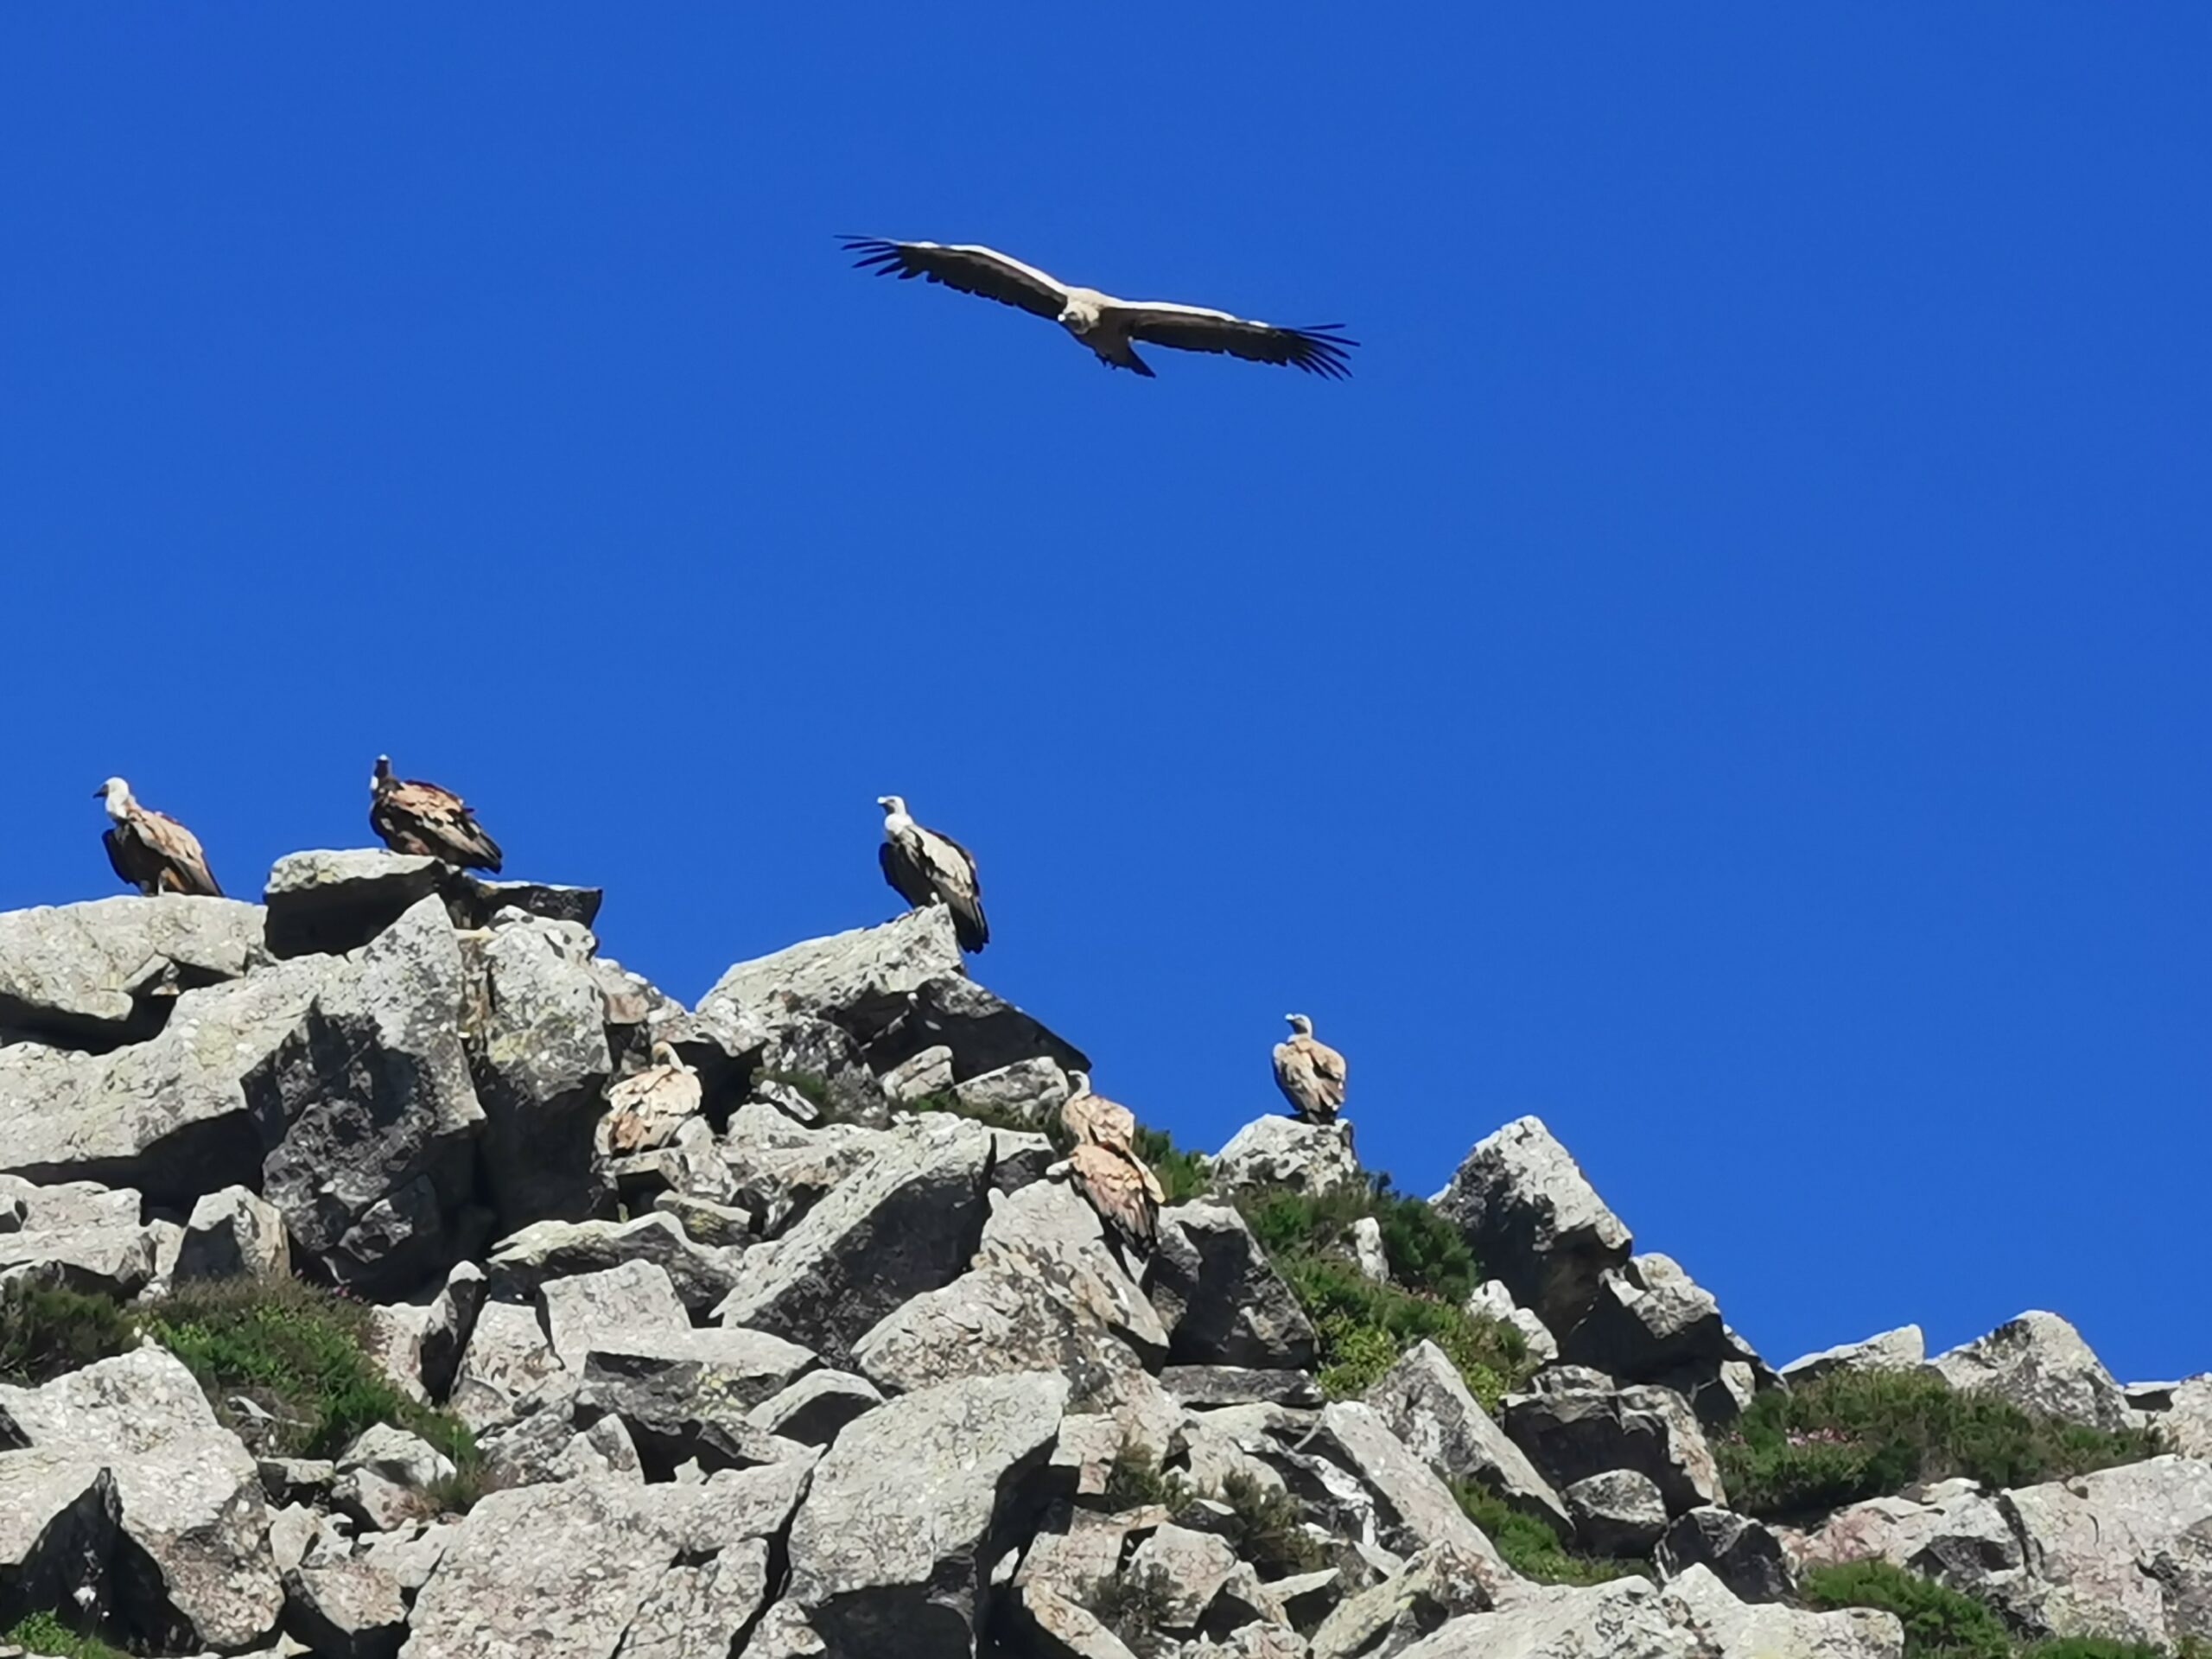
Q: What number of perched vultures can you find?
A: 7